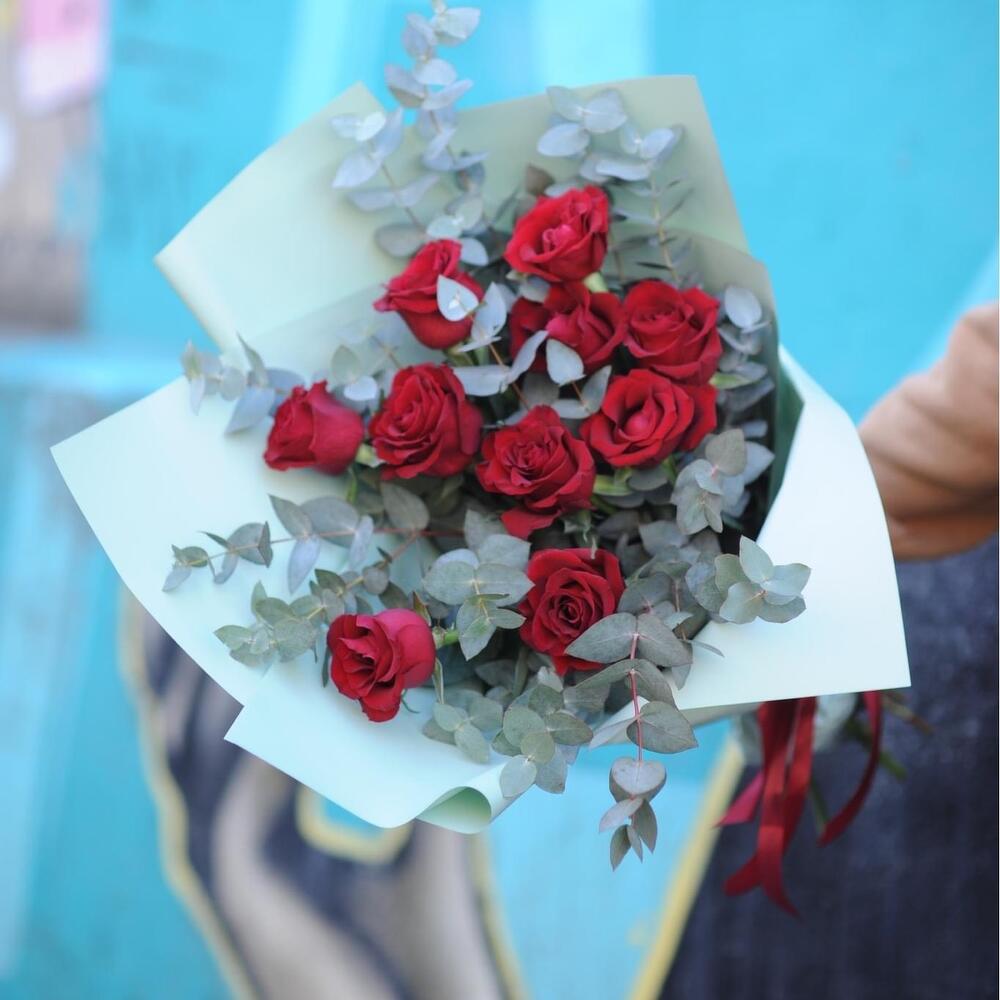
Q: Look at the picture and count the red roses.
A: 10